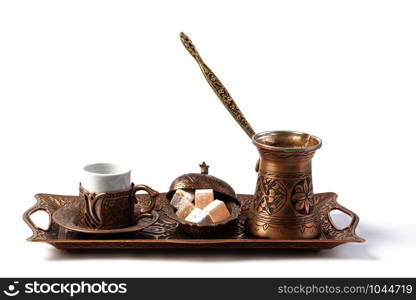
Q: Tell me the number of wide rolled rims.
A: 1